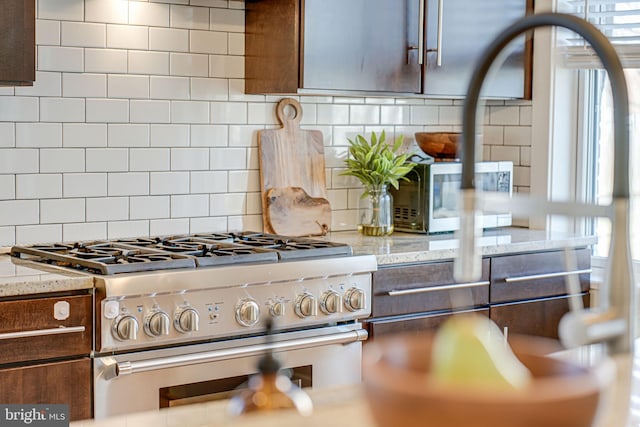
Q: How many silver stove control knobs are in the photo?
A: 8